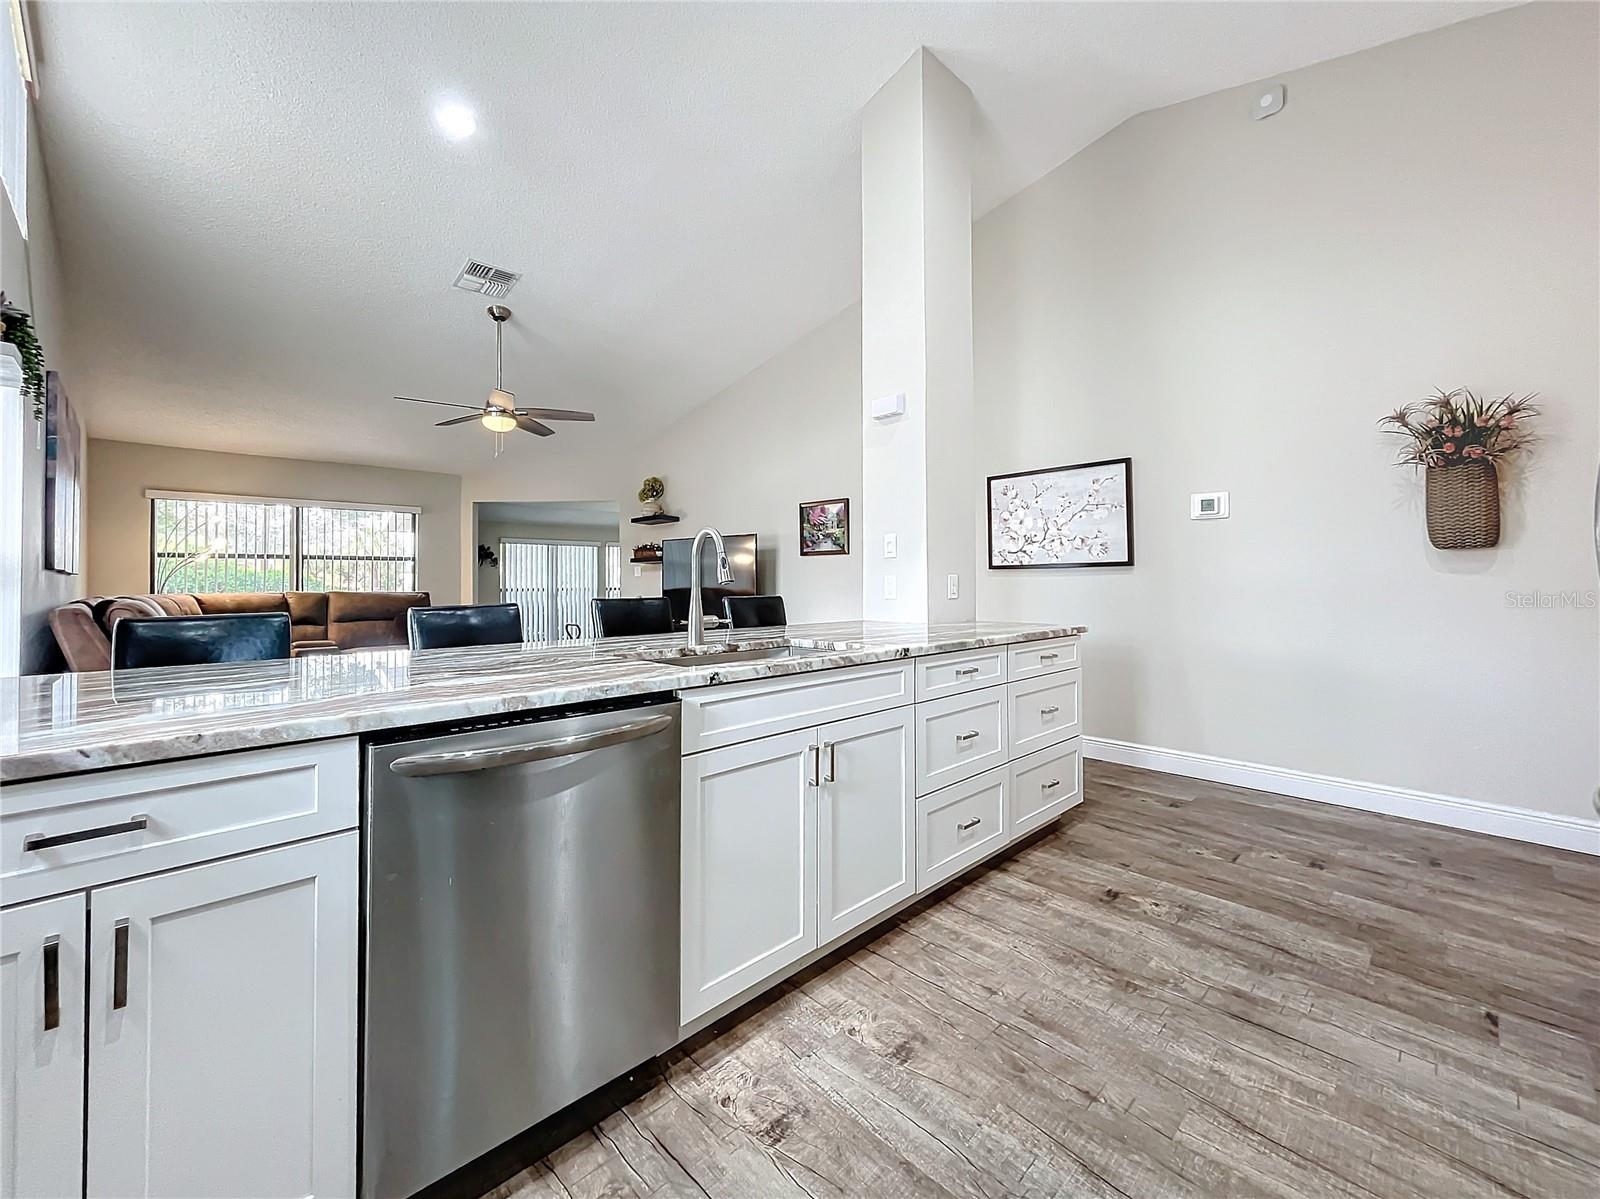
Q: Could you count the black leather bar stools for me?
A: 4